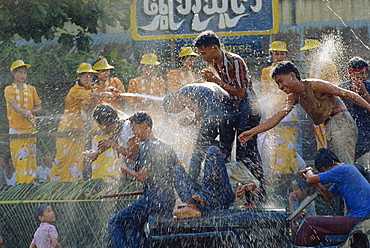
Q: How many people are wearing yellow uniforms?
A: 7